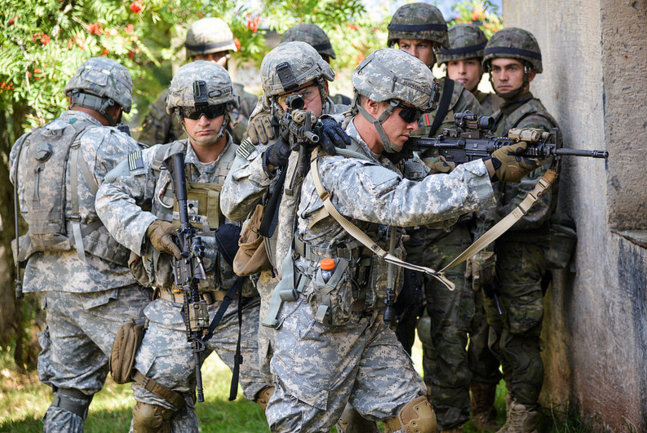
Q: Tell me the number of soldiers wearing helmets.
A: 9